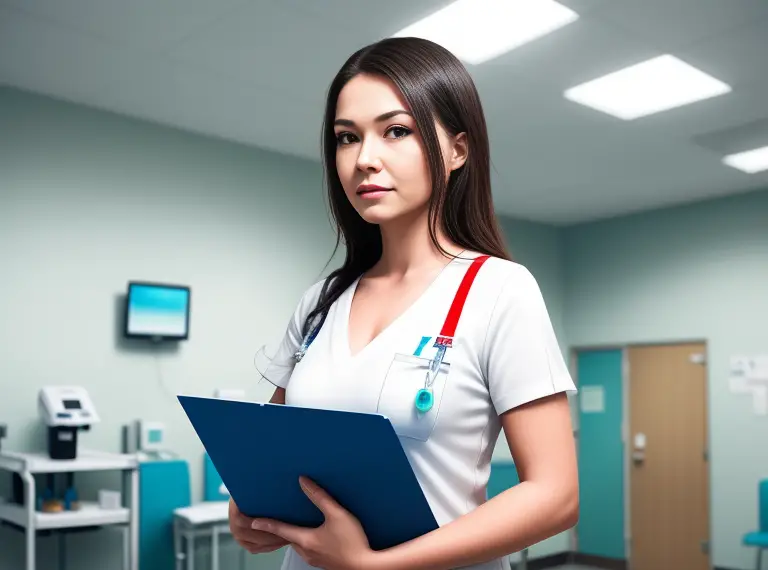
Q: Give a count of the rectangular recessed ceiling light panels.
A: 3